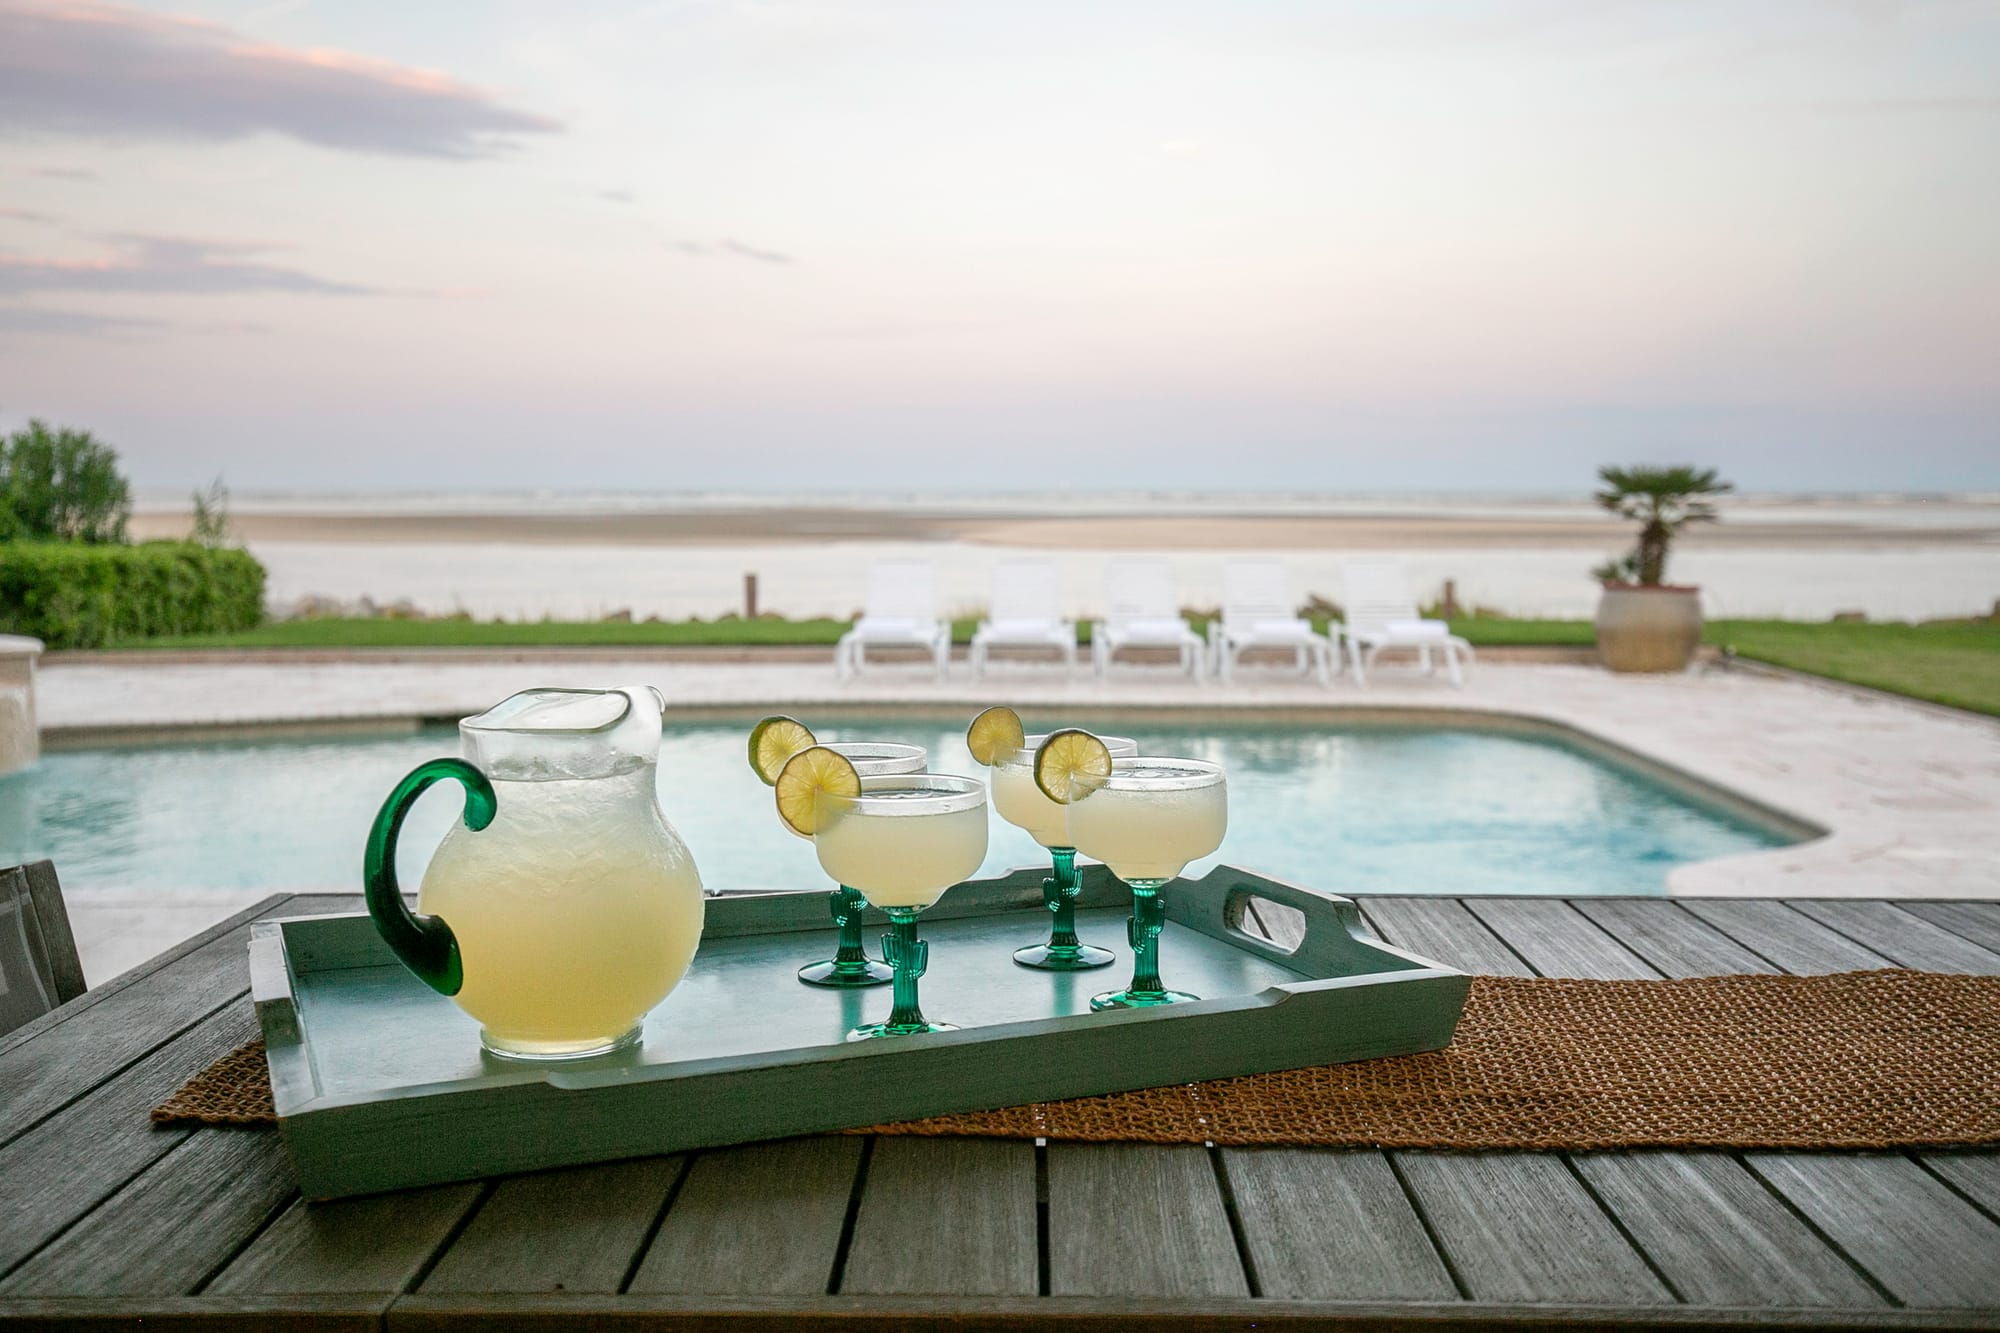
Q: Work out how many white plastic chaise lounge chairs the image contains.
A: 5